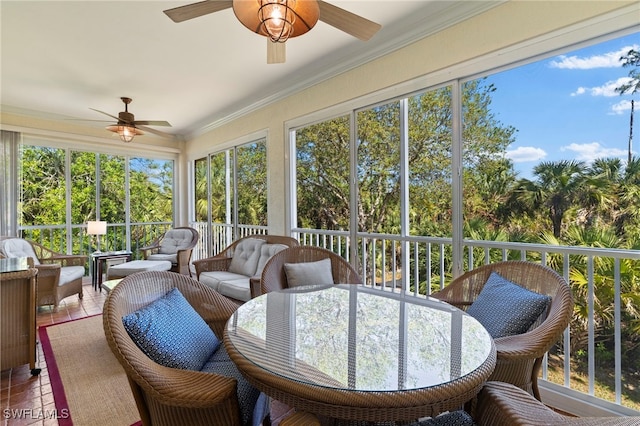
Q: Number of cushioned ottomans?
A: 1